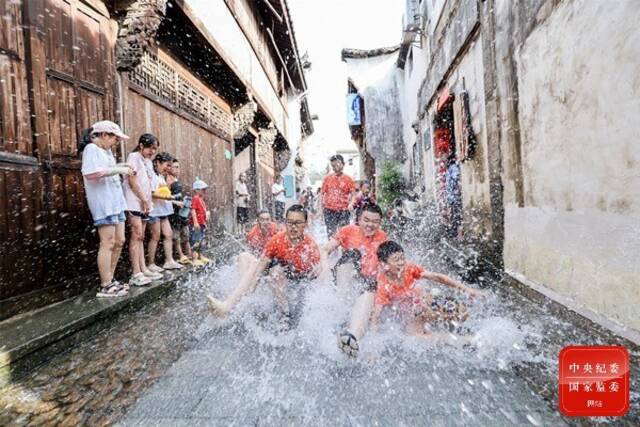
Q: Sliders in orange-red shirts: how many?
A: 4